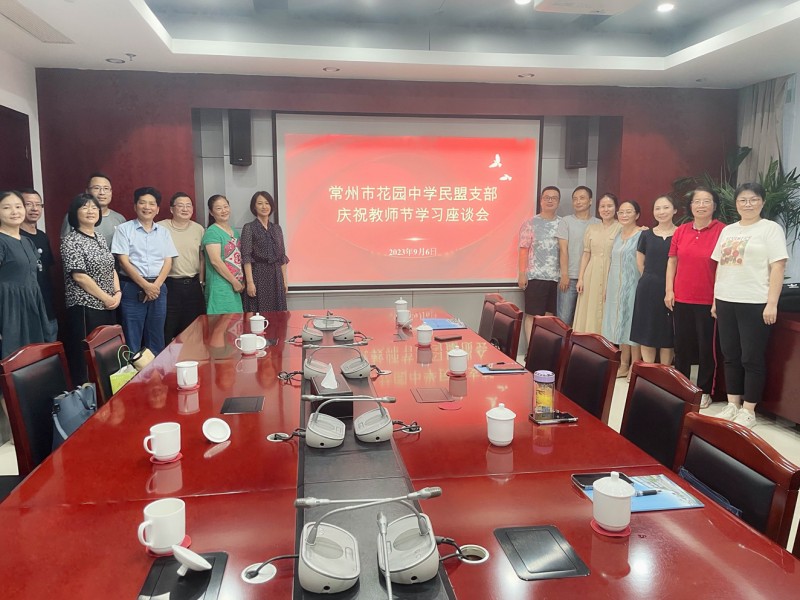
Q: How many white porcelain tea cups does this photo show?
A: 11